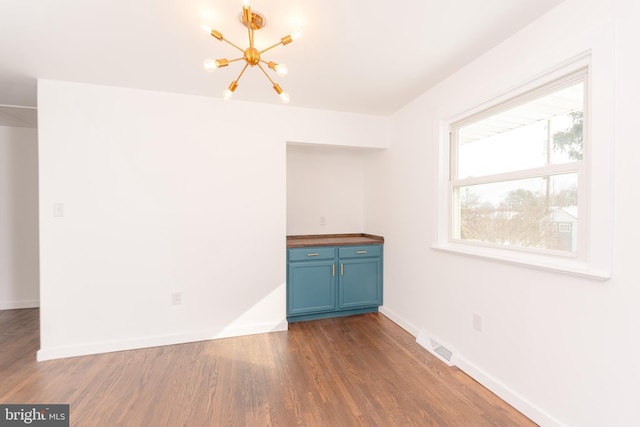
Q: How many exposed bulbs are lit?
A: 7